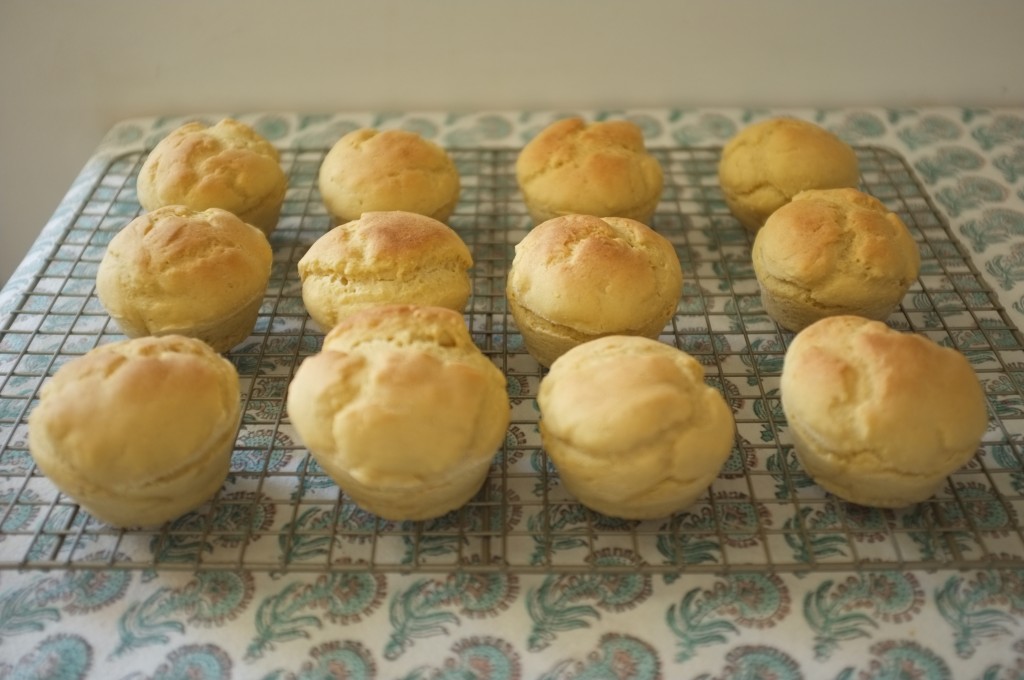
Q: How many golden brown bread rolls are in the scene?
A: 12